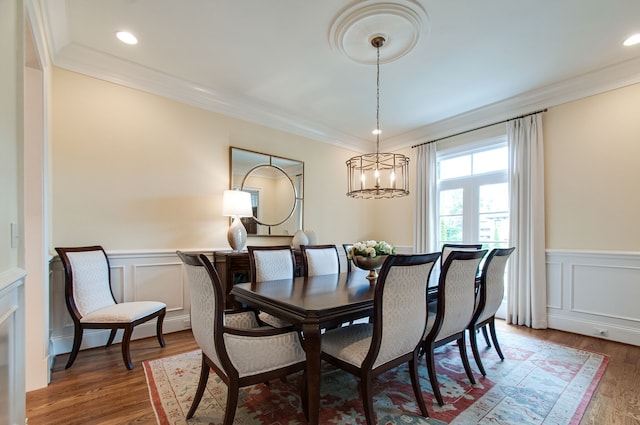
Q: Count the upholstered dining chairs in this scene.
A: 9